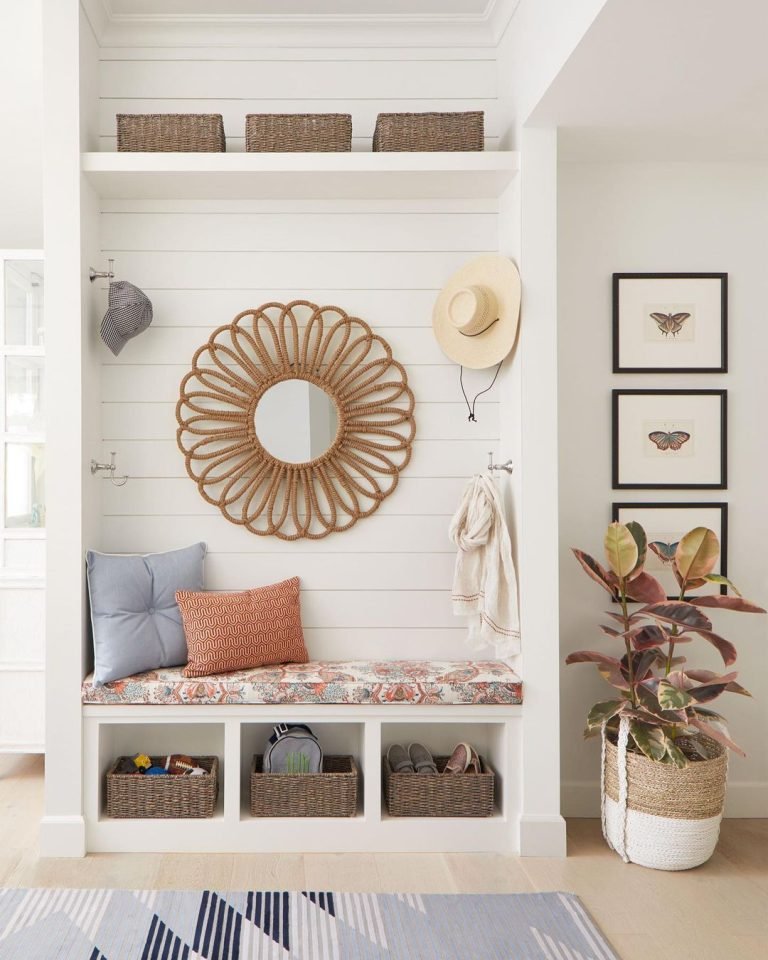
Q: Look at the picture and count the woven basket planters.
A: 1